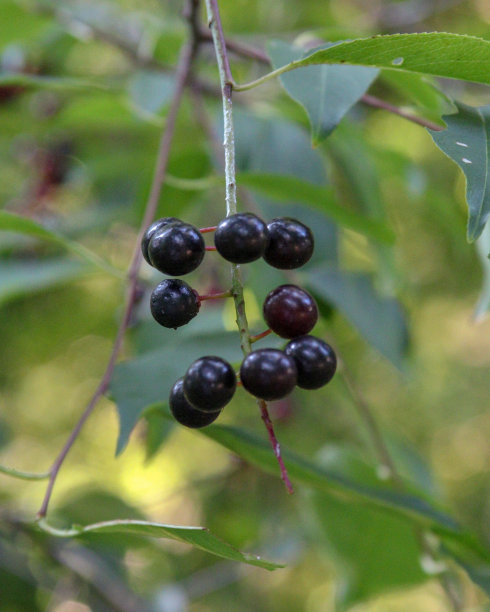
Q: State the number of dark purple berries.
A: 10